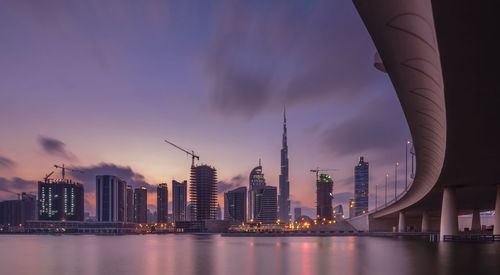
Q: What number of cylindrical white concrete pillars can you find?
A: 5